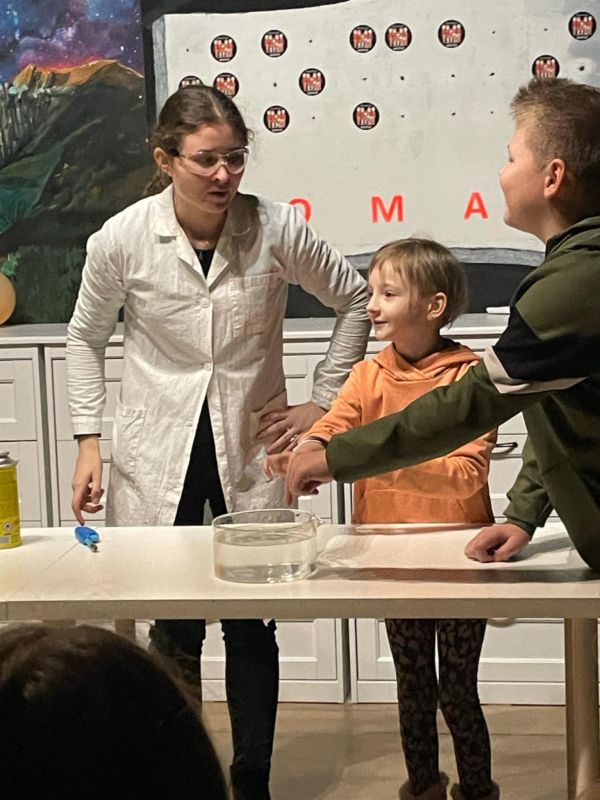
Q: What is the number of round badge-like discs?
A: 12